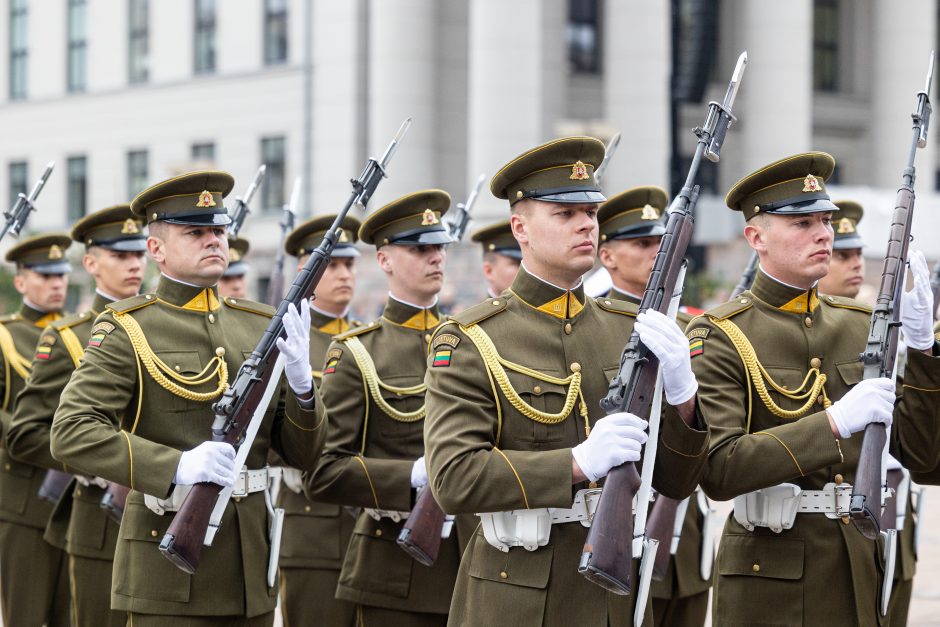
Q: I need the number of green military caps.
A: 11